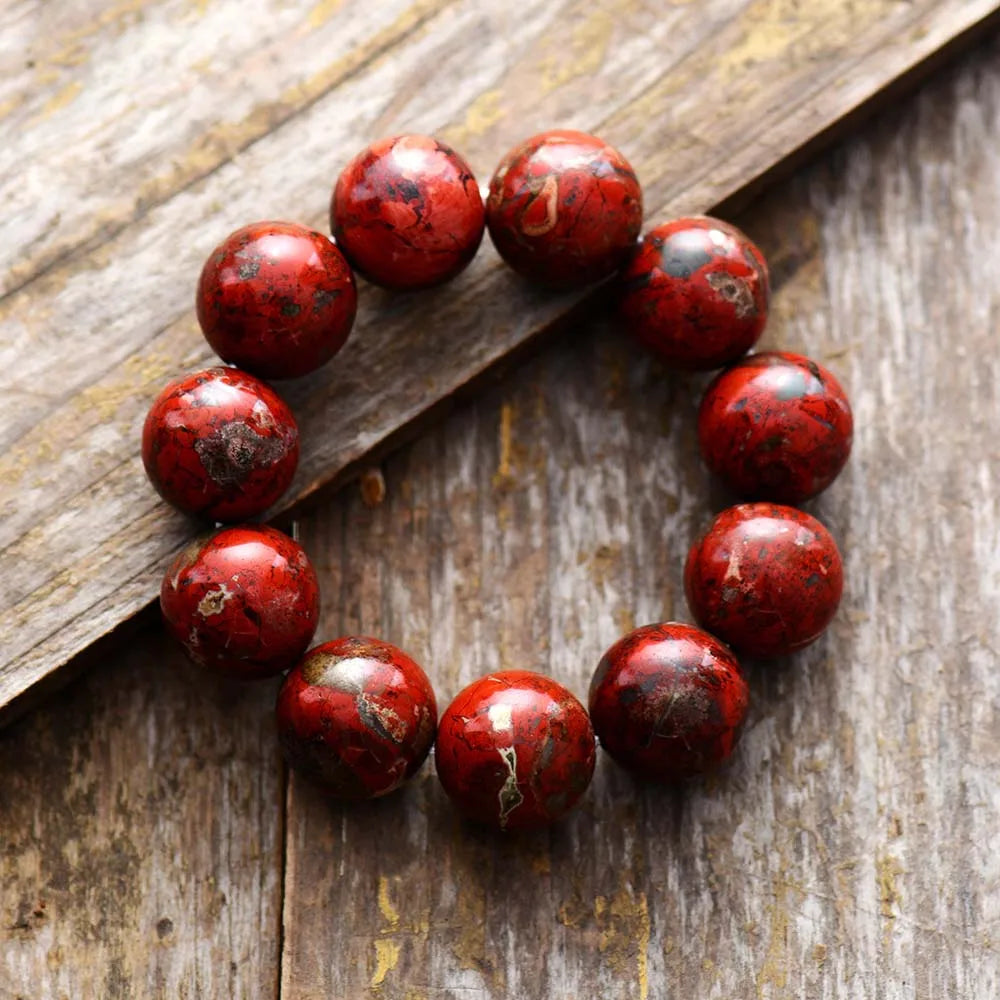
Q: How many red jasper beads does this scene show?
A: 11